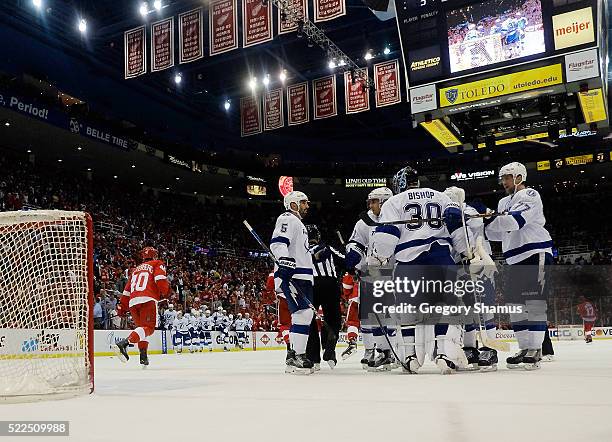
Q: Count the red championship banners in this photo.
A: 13